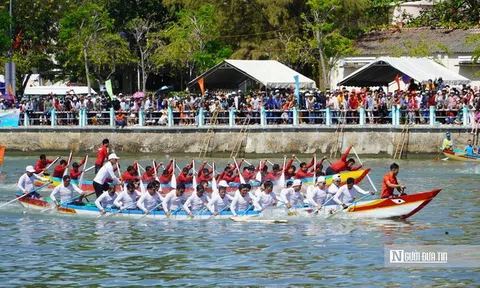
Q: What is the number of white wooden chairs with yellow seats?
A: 0